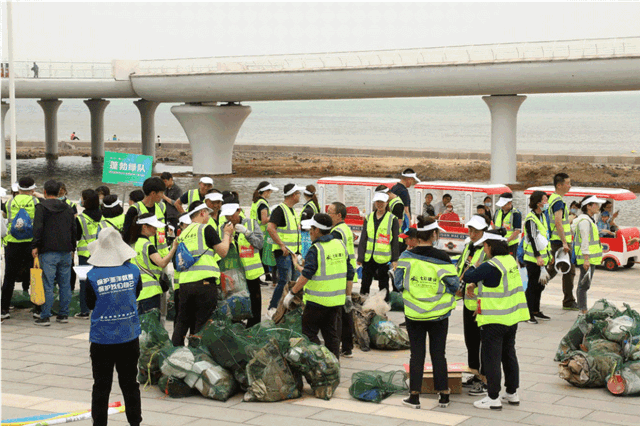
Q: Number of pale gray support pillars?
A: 6